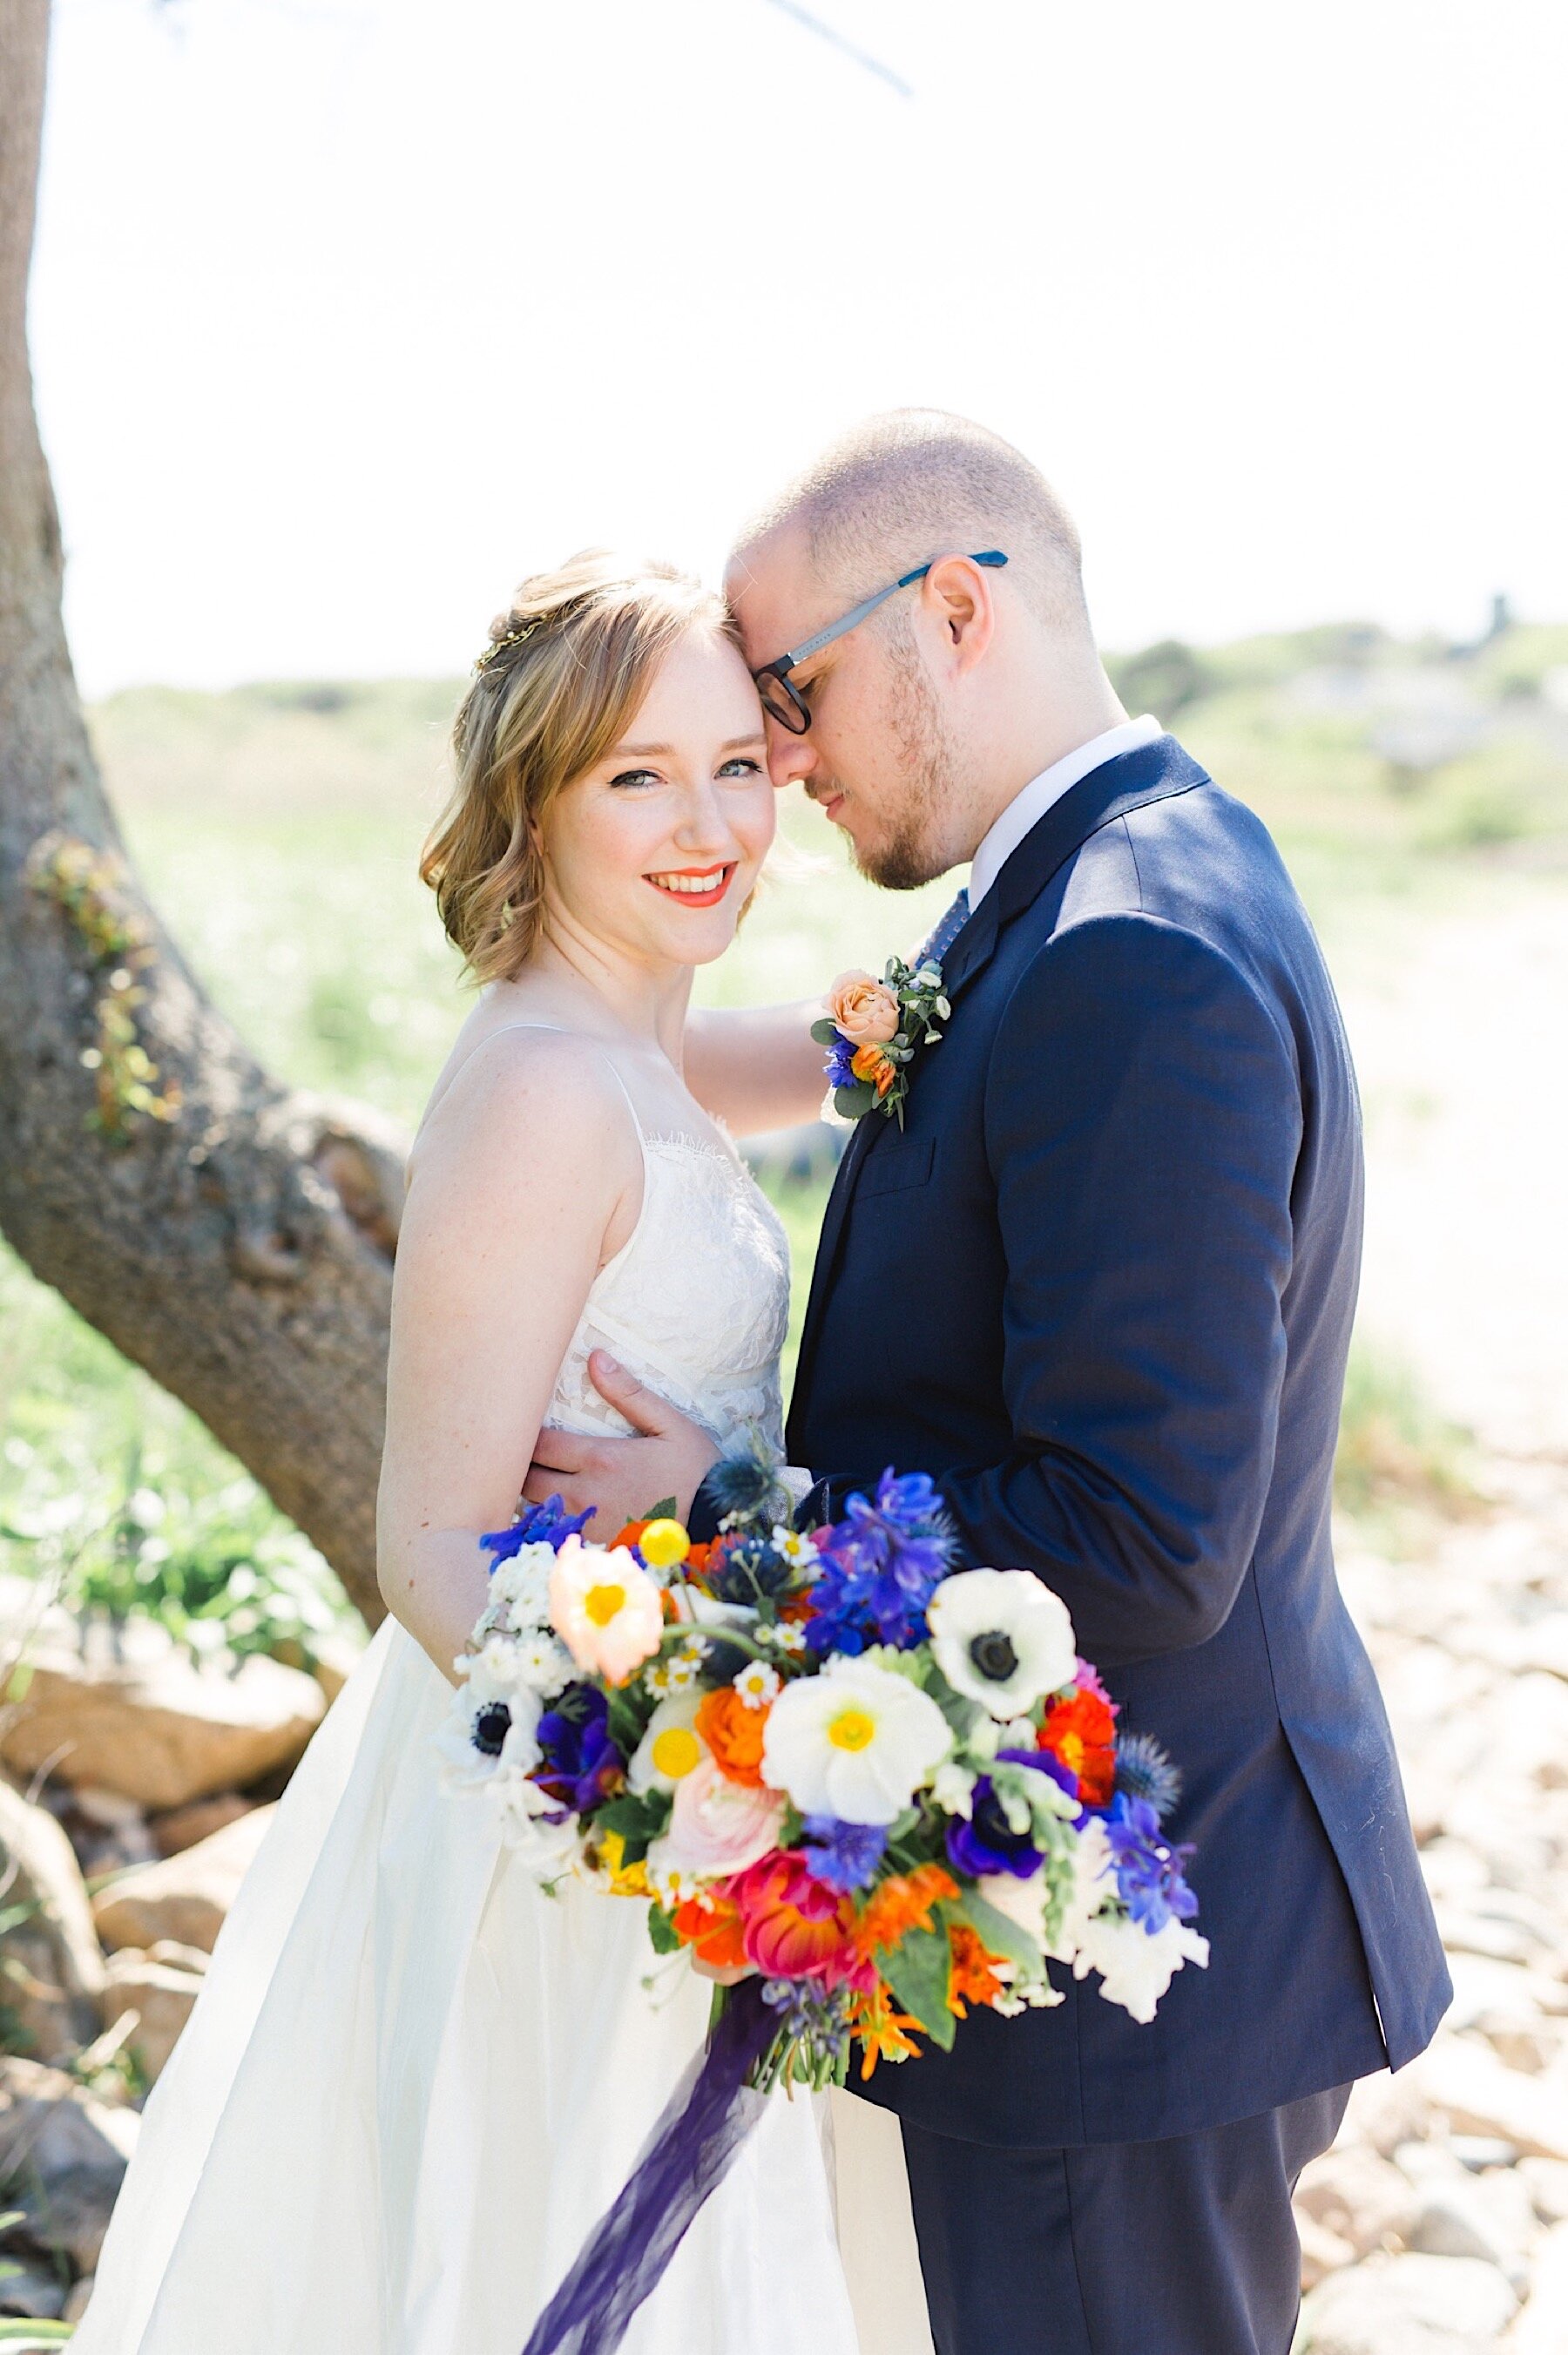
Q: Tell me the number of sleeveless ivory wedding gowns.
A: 1